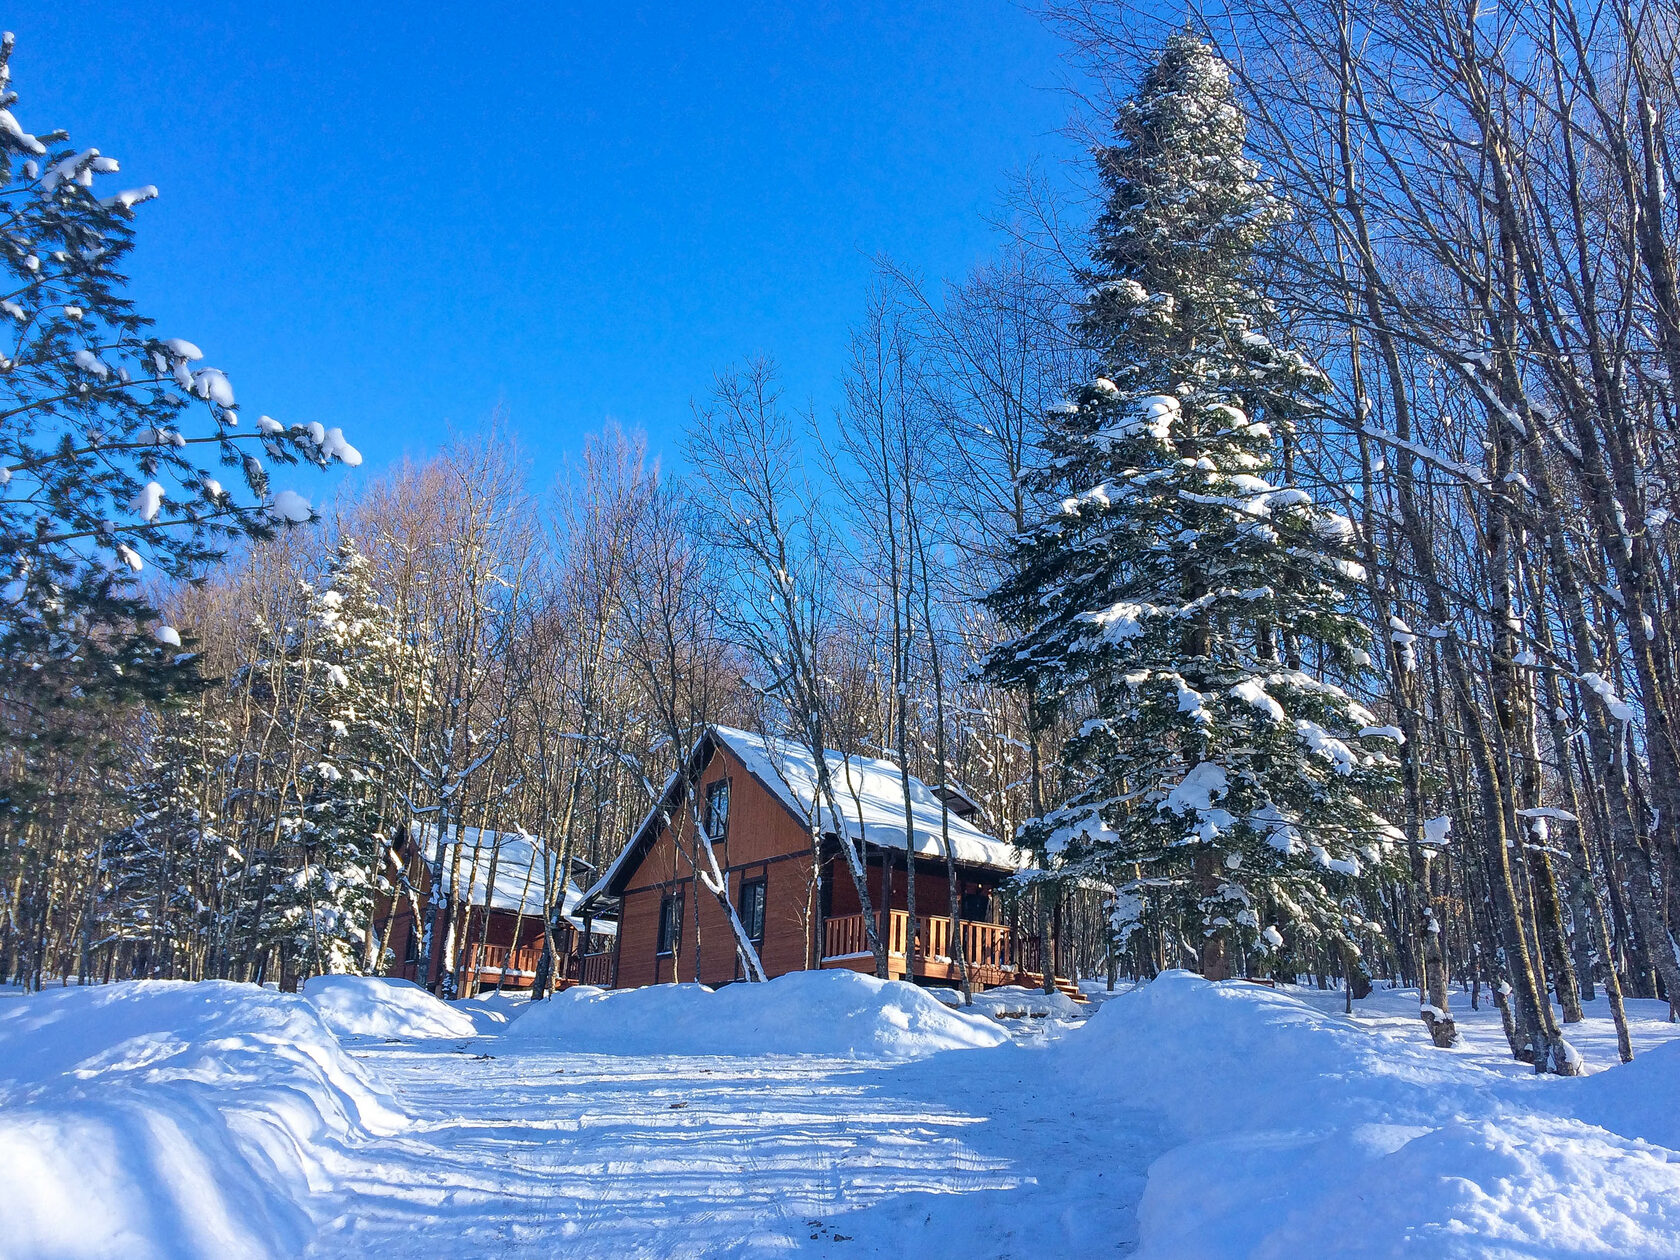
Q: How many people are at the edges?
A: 0